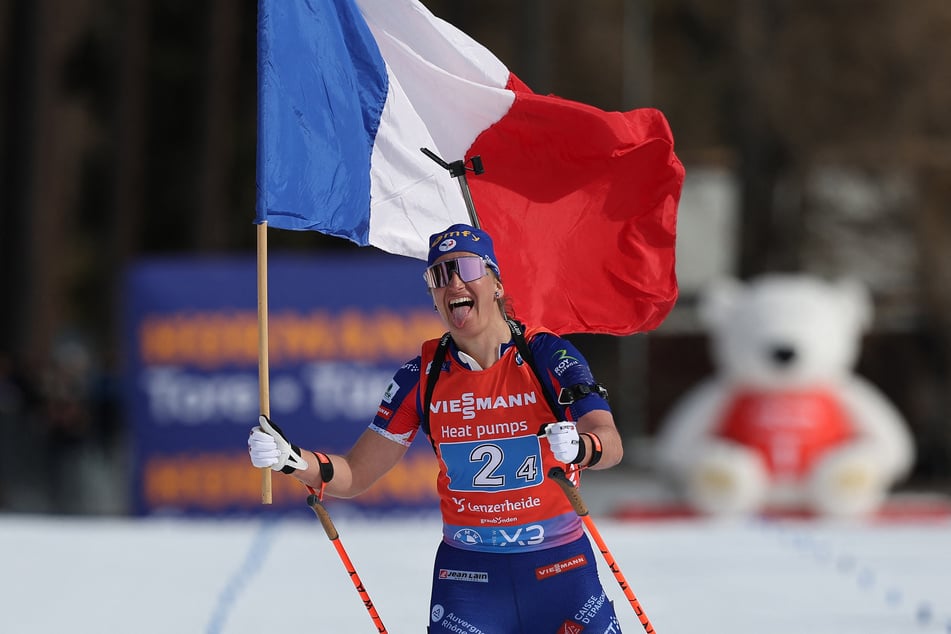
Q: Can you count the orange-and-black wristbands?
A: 2